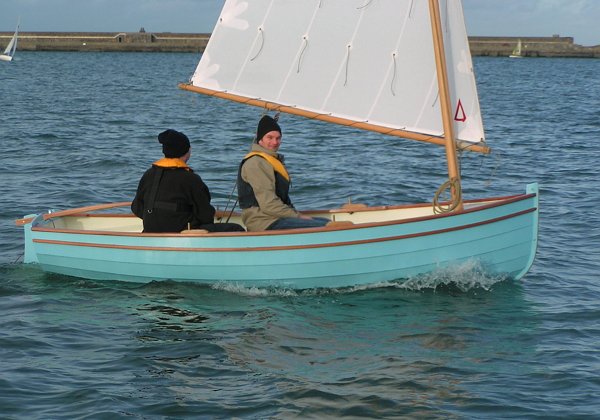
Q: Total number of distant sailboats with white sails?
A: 2